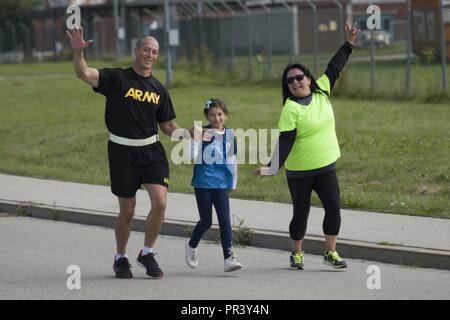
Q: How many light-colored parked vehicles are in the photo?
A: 1